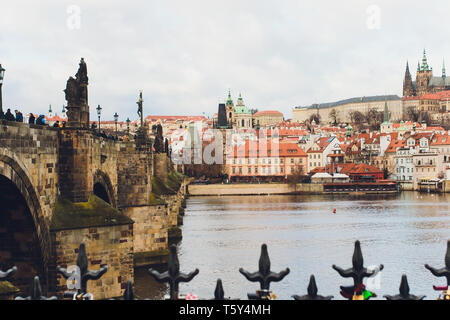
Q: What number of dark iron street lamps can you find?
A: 4